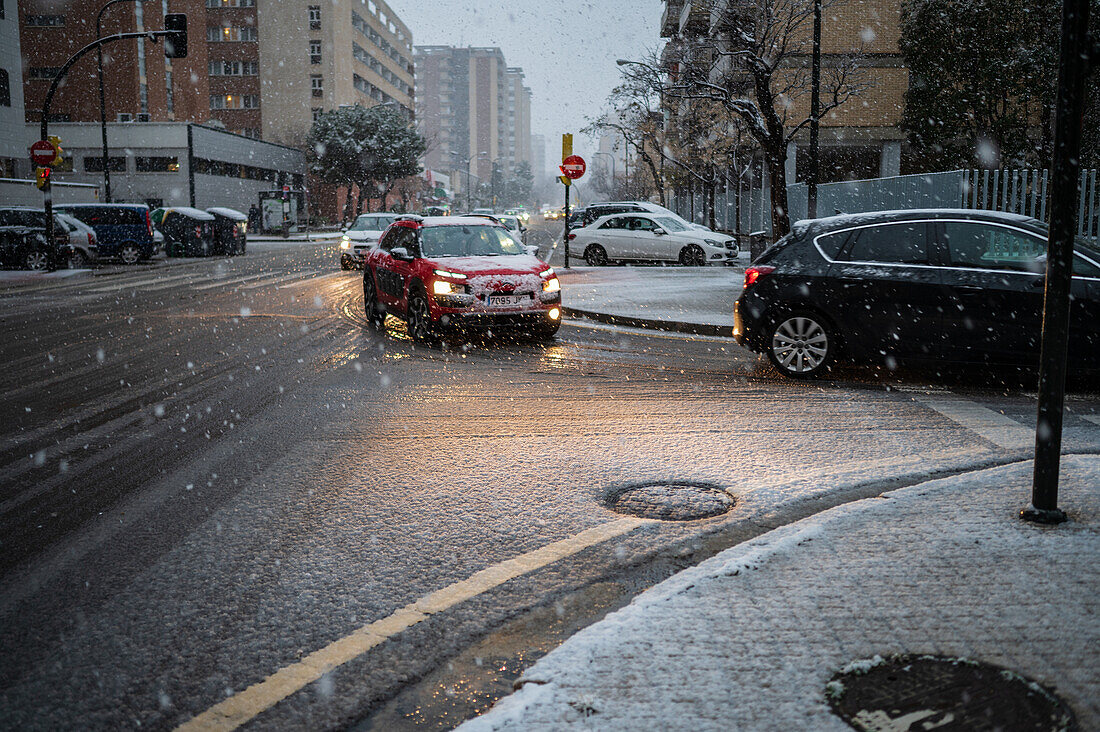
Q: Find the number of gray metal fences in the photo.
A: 1